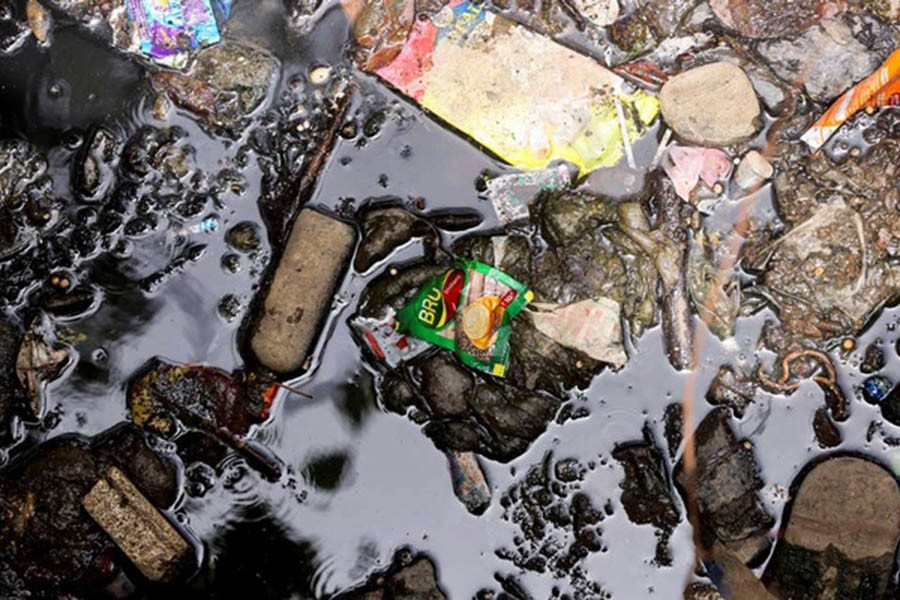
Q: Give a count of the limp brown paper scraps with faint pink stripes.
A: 1